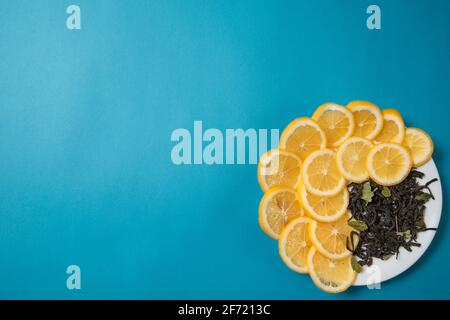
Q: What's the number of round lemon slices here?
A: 14